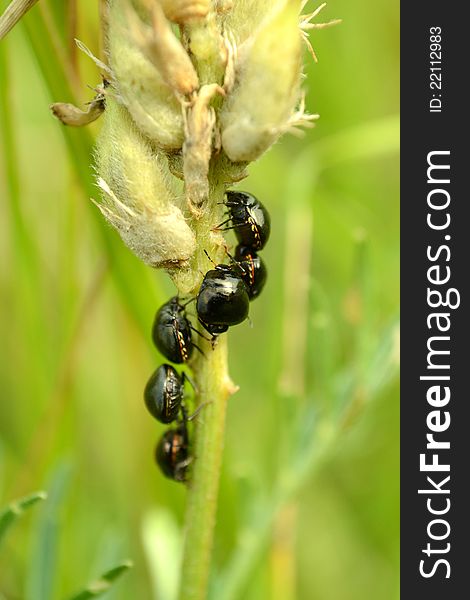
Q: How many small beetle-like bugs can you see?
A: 6